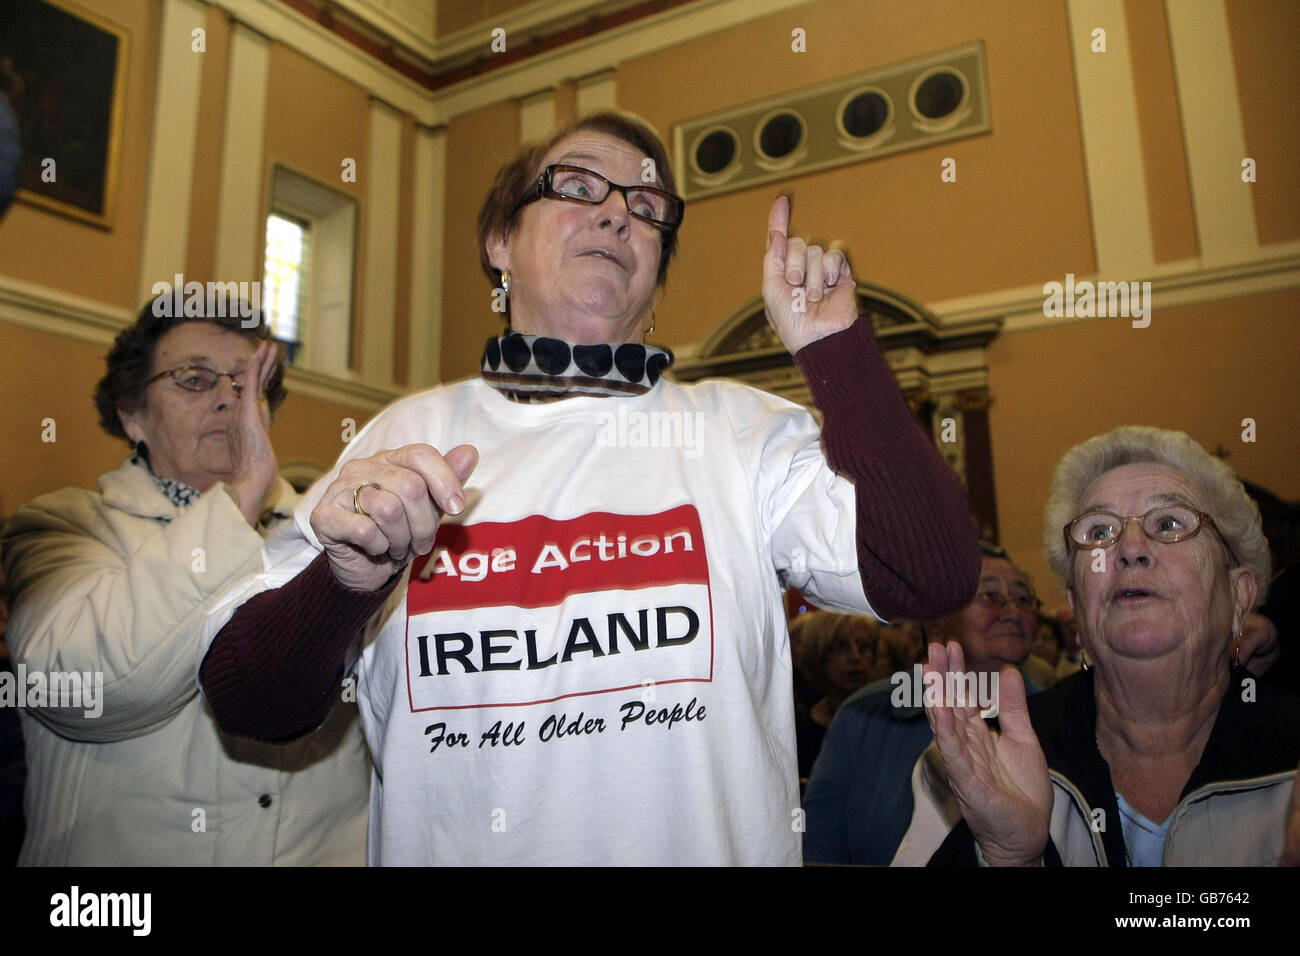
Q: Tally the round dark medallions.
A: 4